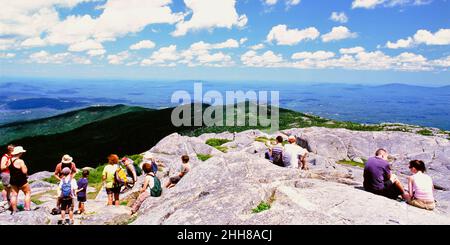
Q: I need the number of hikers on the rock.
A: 14